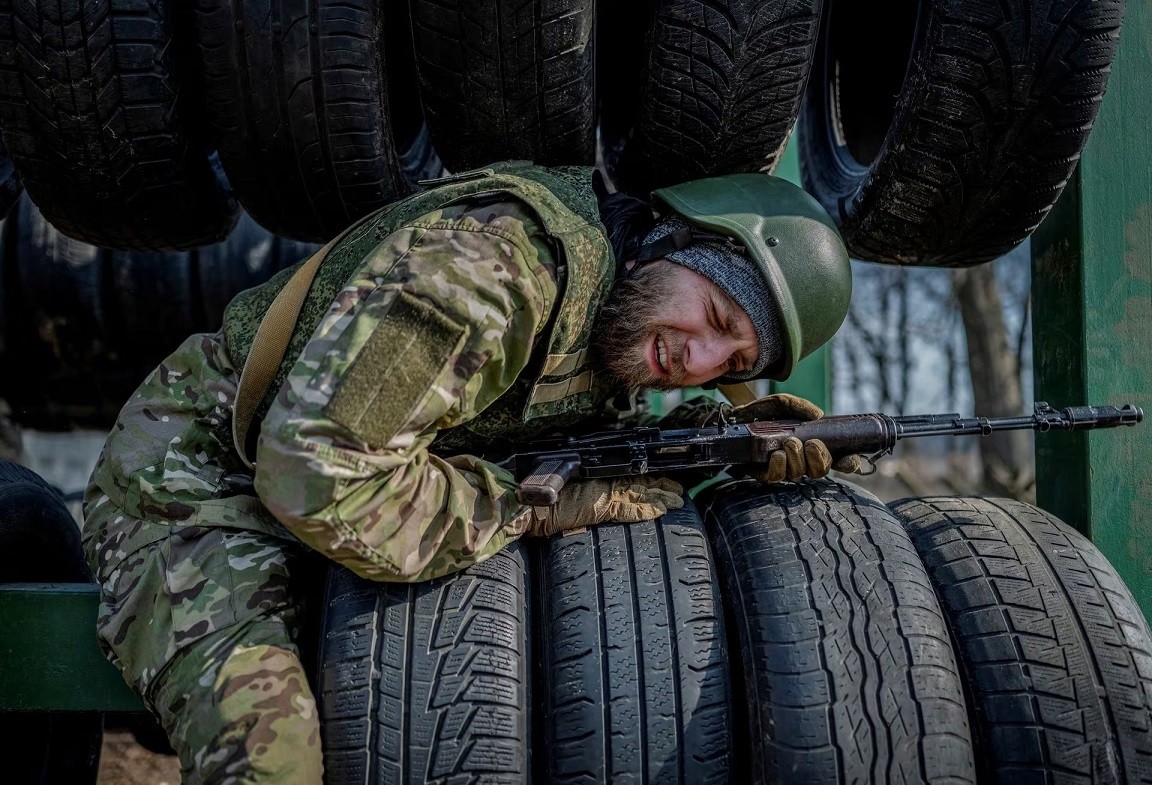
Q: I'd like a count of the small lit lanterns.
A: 0